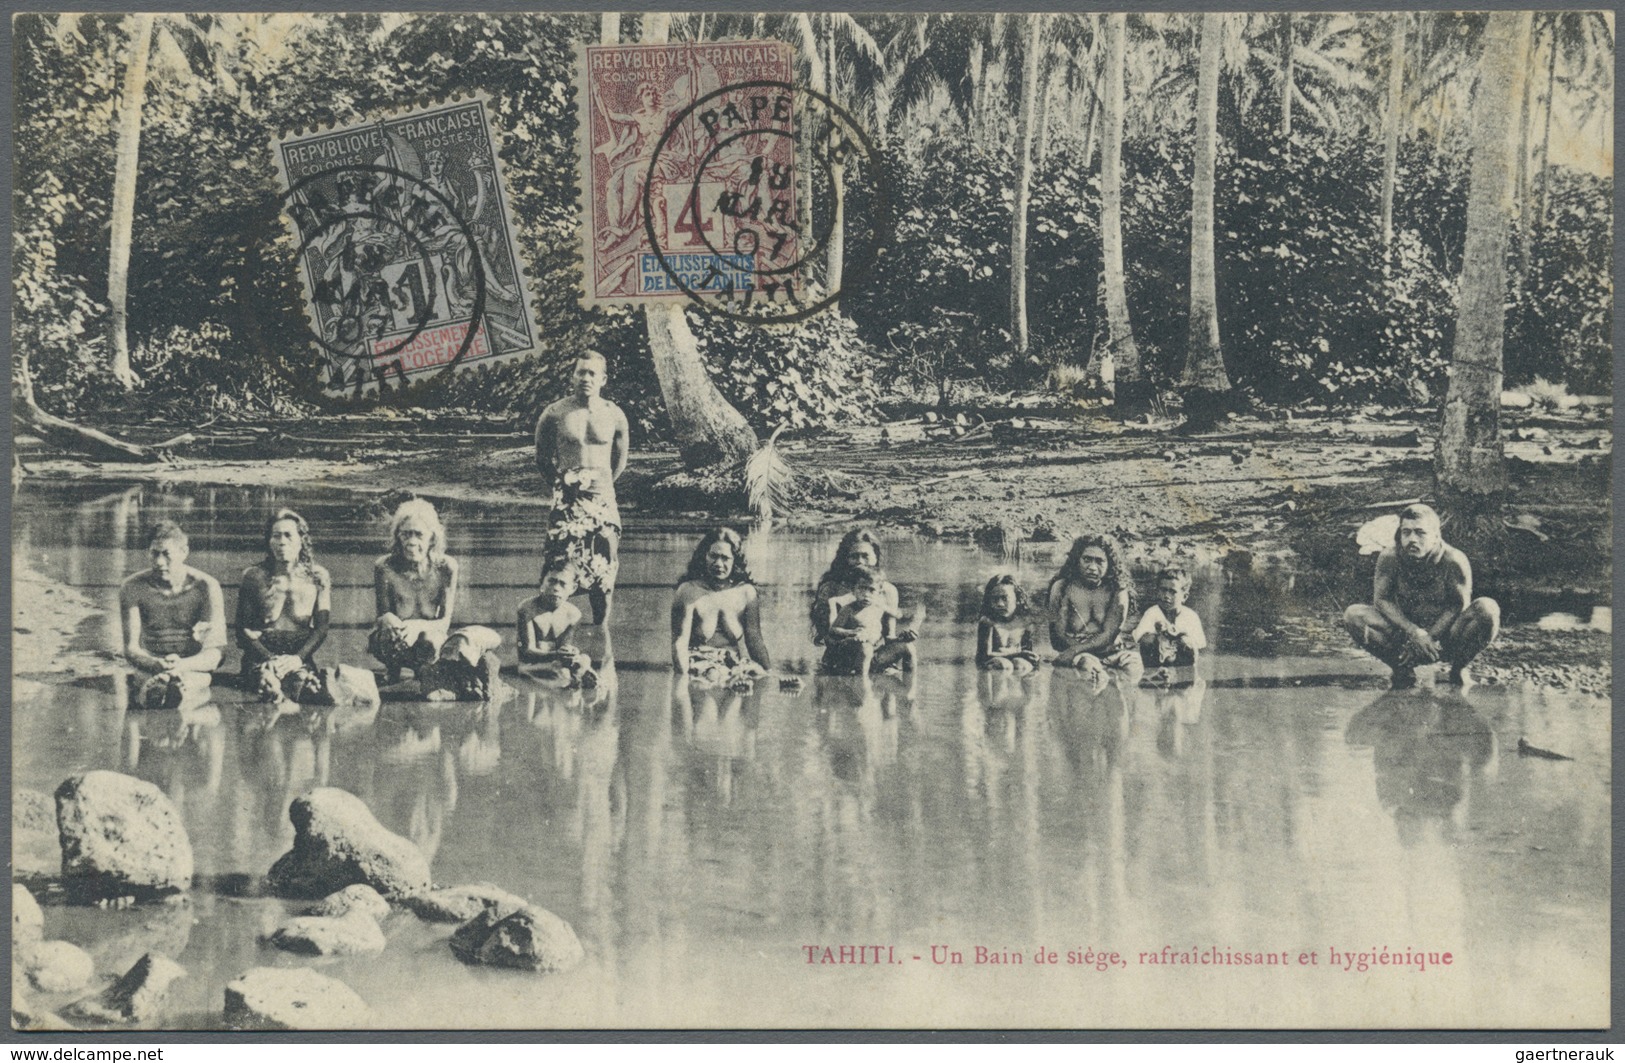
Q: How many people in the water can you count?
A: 12